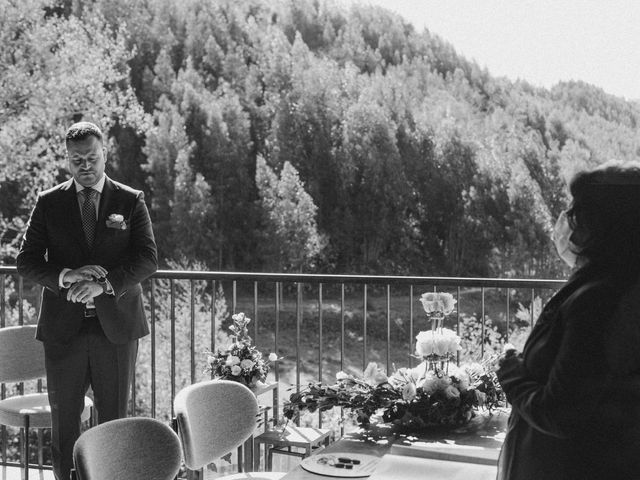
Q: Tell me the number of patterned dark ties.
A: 1